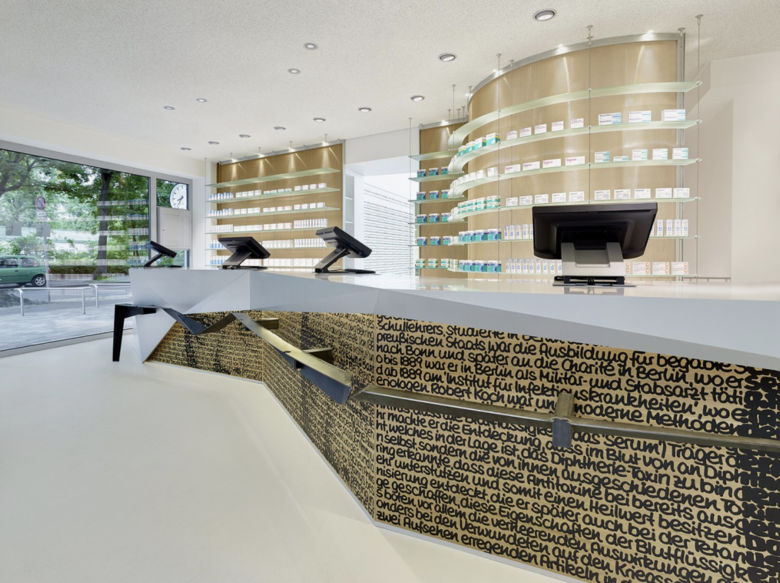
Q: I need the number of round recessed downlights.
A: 13